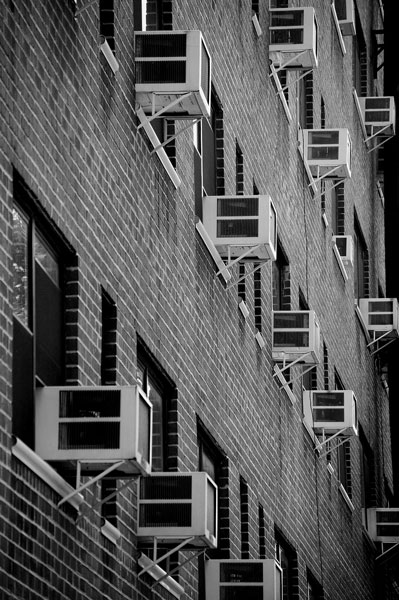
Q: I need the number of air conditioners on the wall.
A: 14